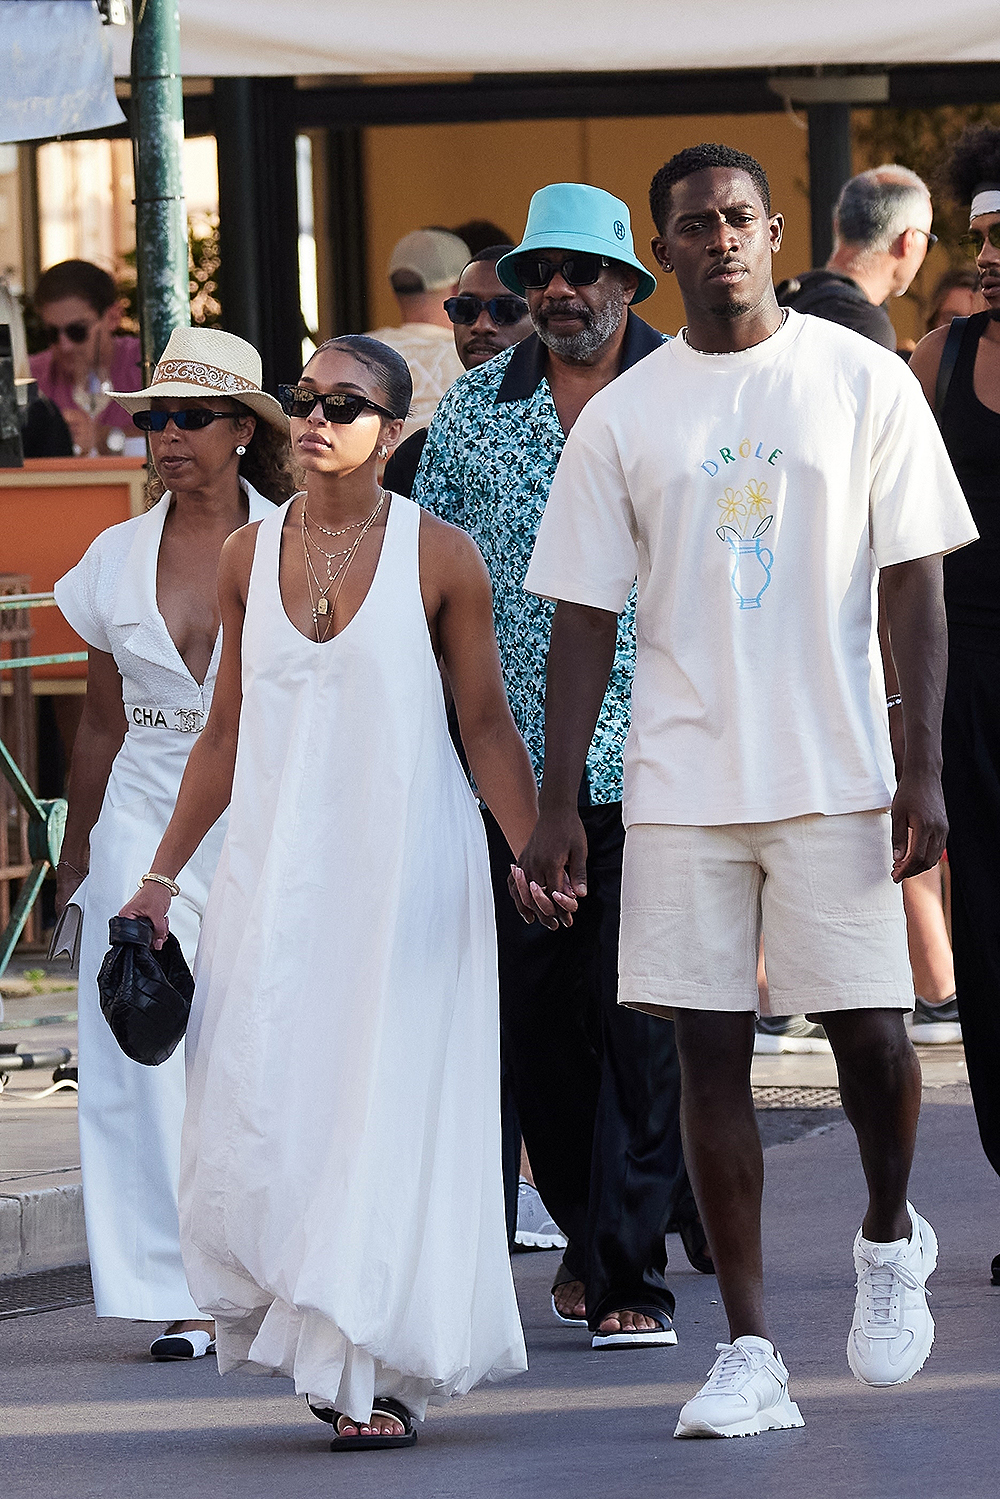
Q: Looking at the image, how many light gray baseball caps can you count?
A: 1